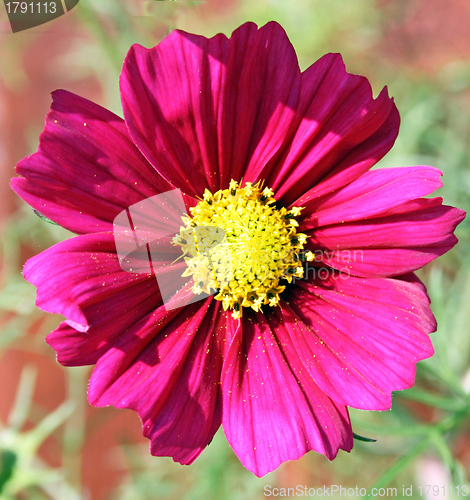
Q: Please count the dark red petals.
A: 8